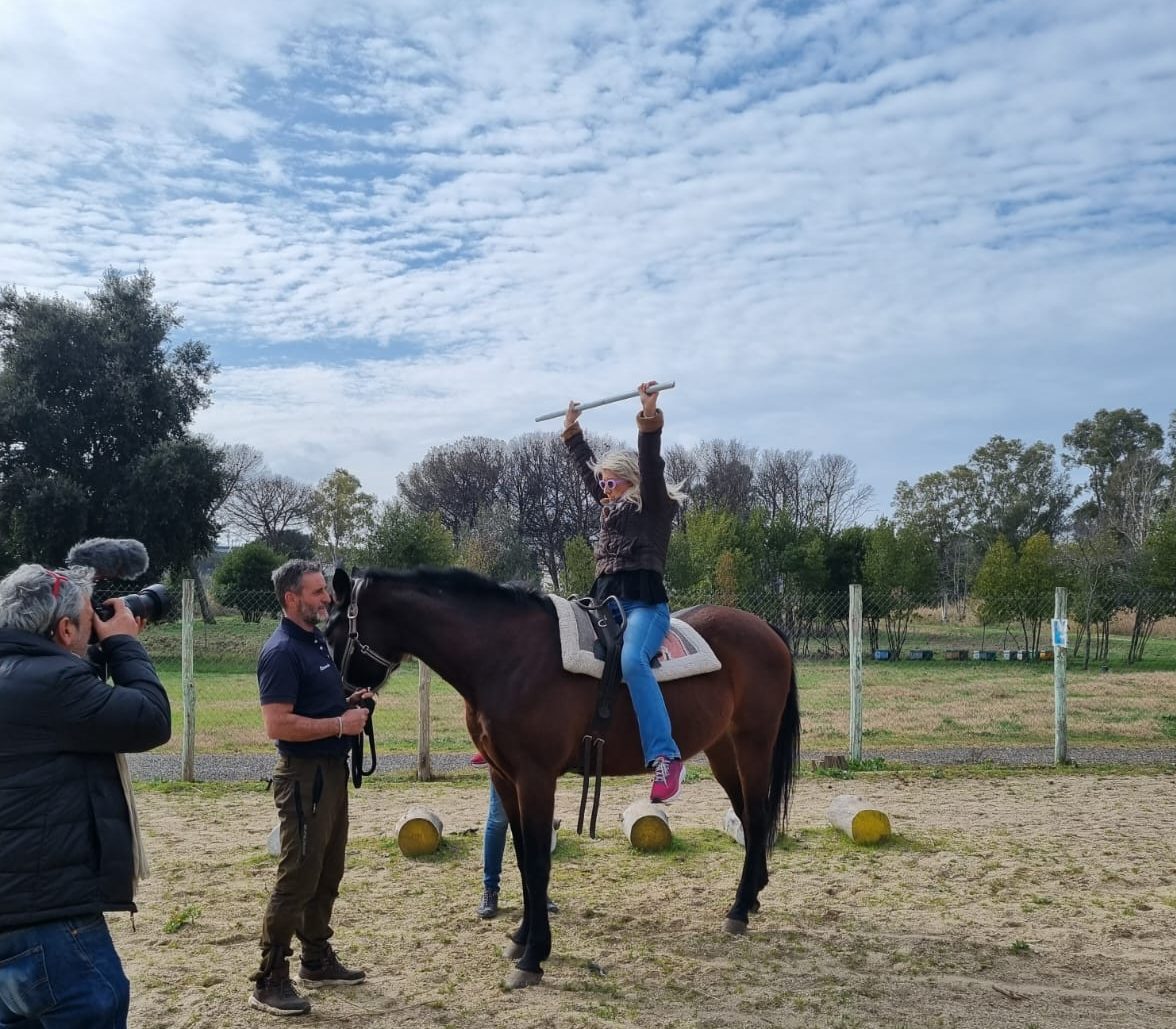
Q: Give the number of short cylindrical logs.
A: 6